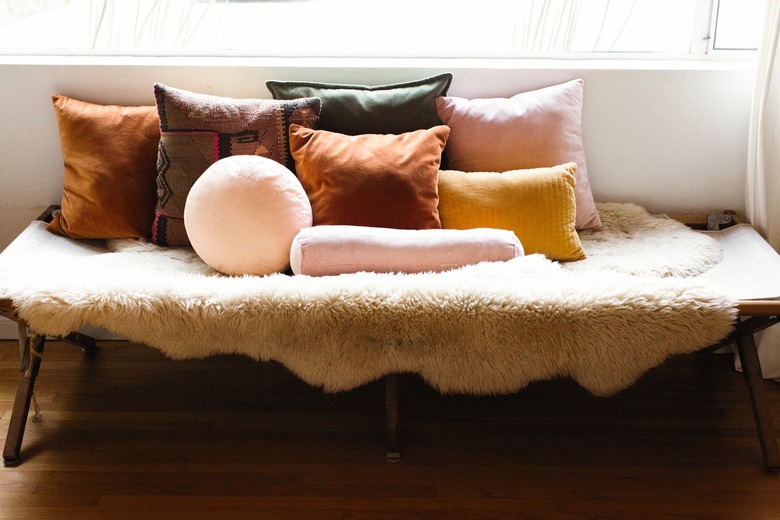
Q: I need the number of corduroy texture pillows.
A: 1